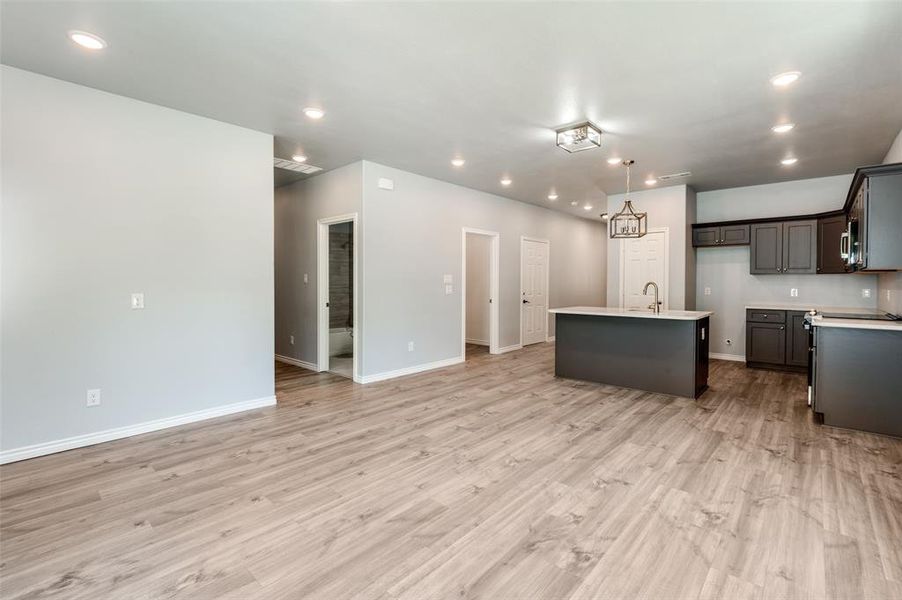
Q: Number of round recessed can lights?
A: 12